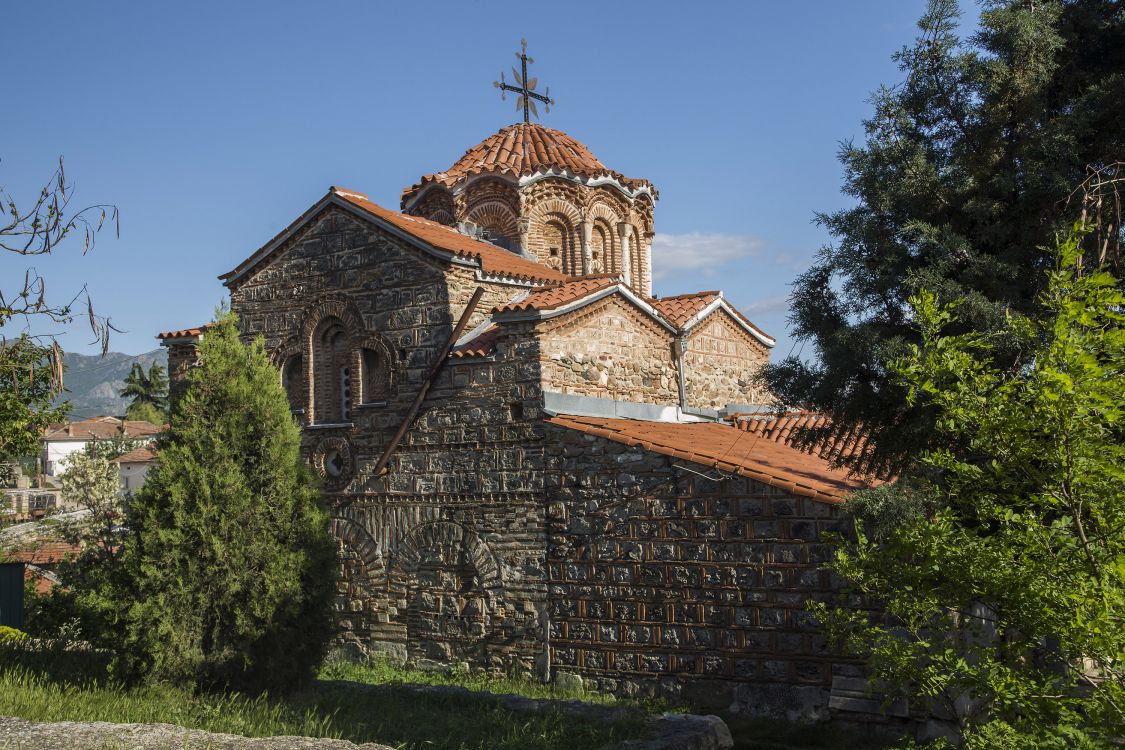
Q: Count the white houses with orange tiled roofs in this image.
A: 2